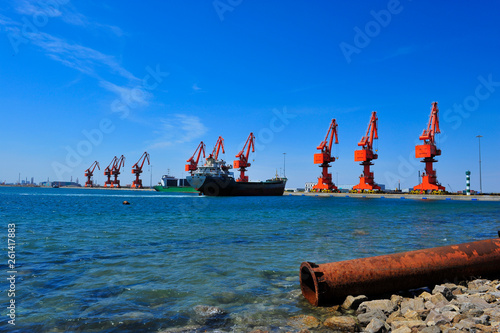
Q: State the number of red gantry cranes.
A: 10